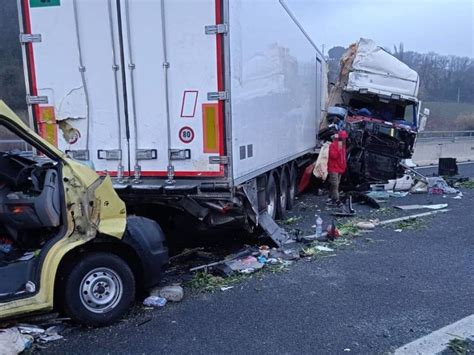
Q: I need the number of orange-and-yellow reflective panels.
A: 2